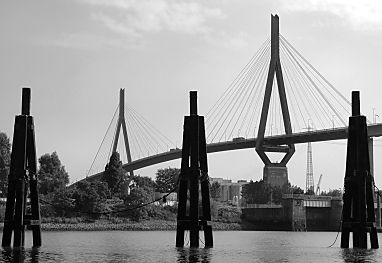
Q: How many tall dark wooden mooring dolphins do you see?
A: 3